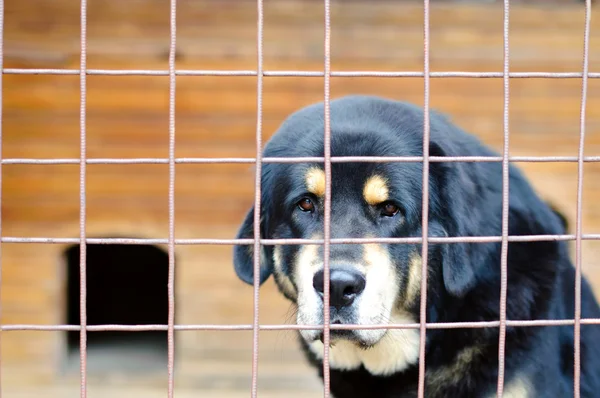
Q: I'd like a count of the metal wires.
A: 12